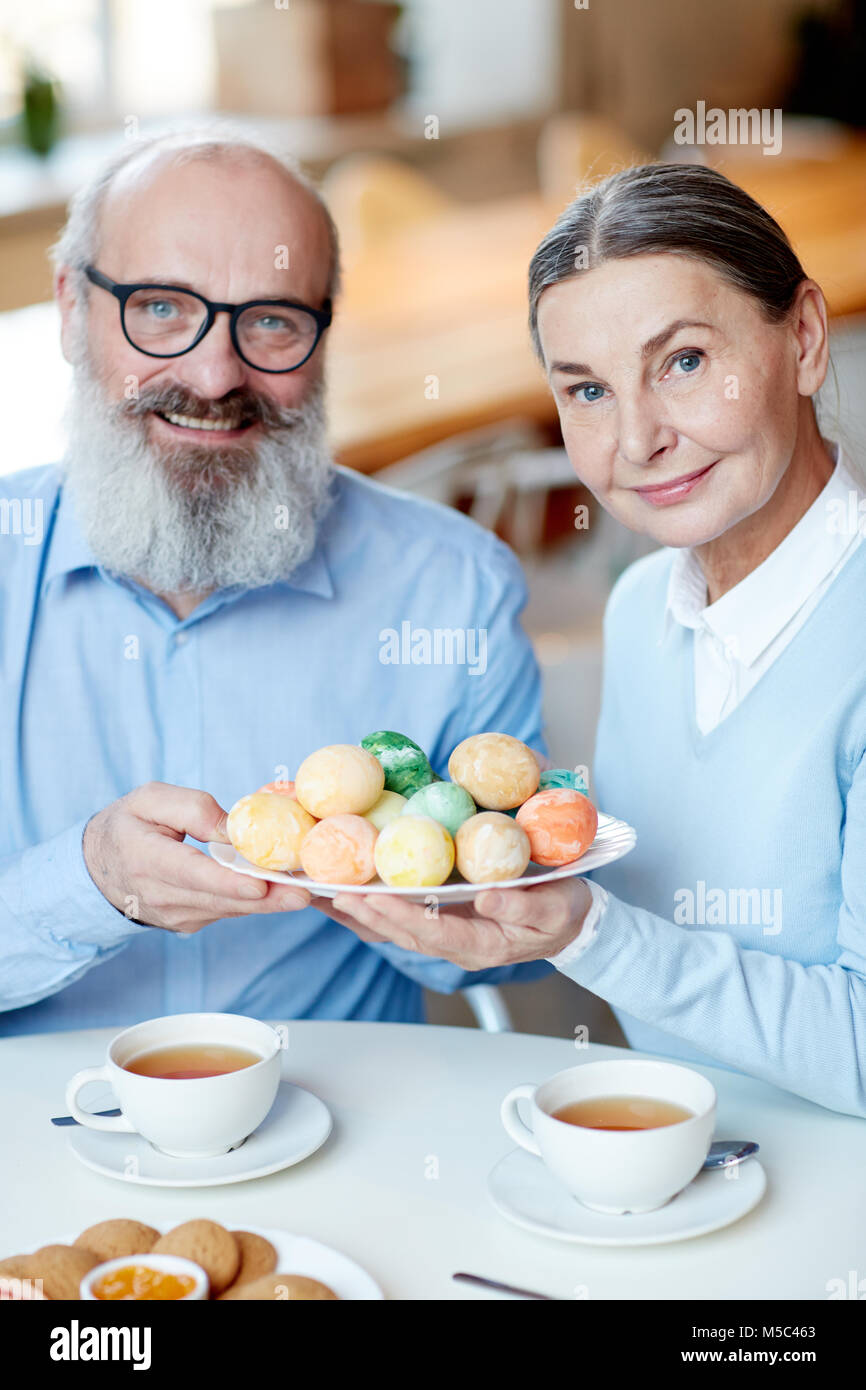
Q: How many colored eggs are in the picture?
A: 12